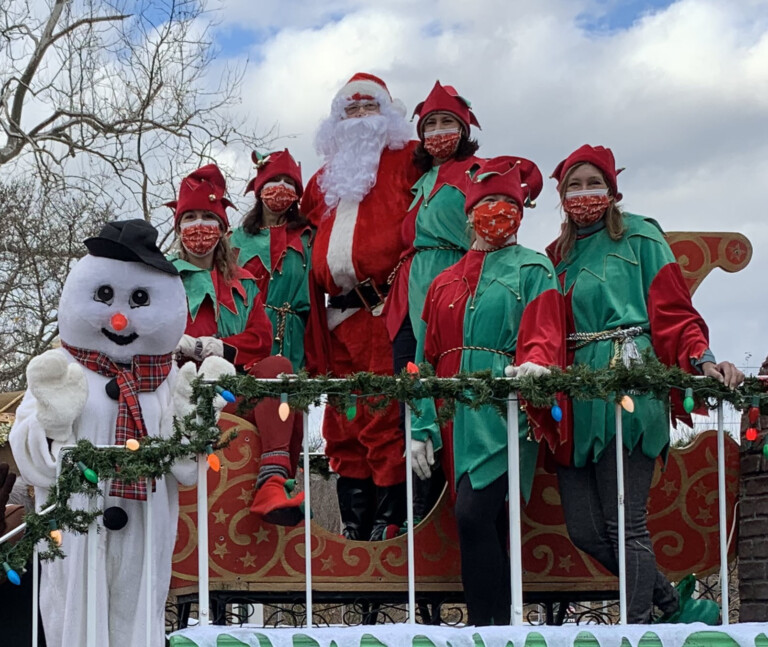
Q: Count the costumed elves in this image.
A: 5